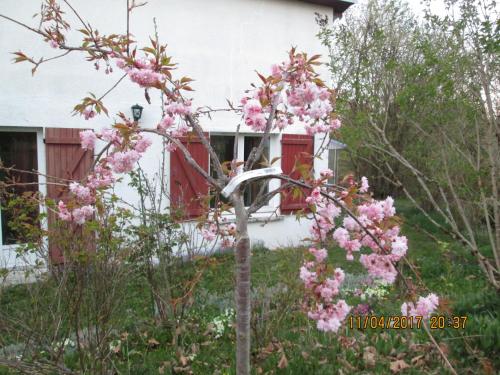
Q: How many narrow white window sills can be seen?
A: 1